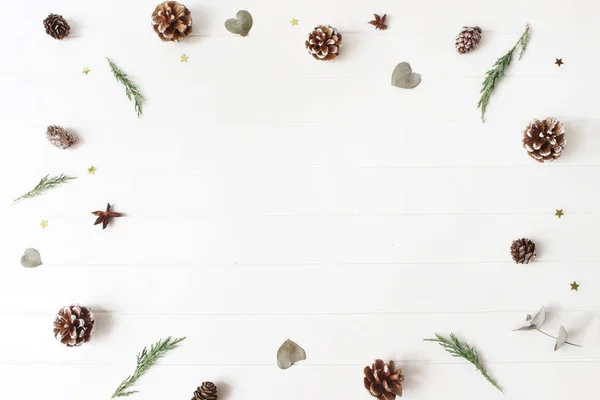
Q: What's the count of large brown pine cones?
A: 5